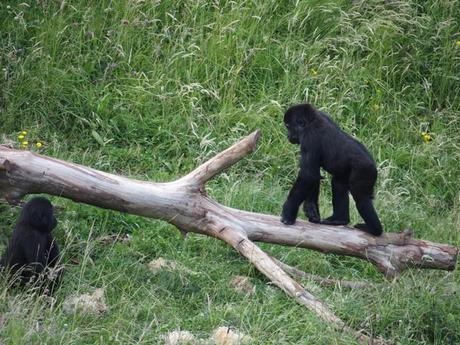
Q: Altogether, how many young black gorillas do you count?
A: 2